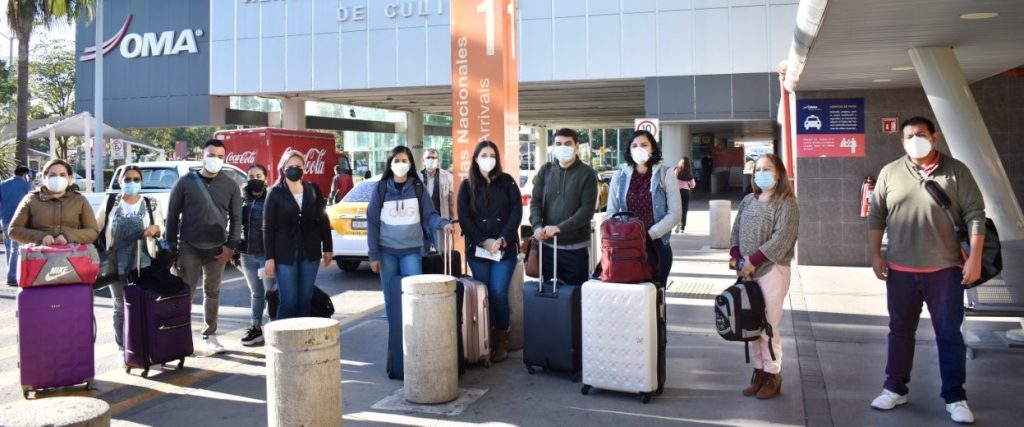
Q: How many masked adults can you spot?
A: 12